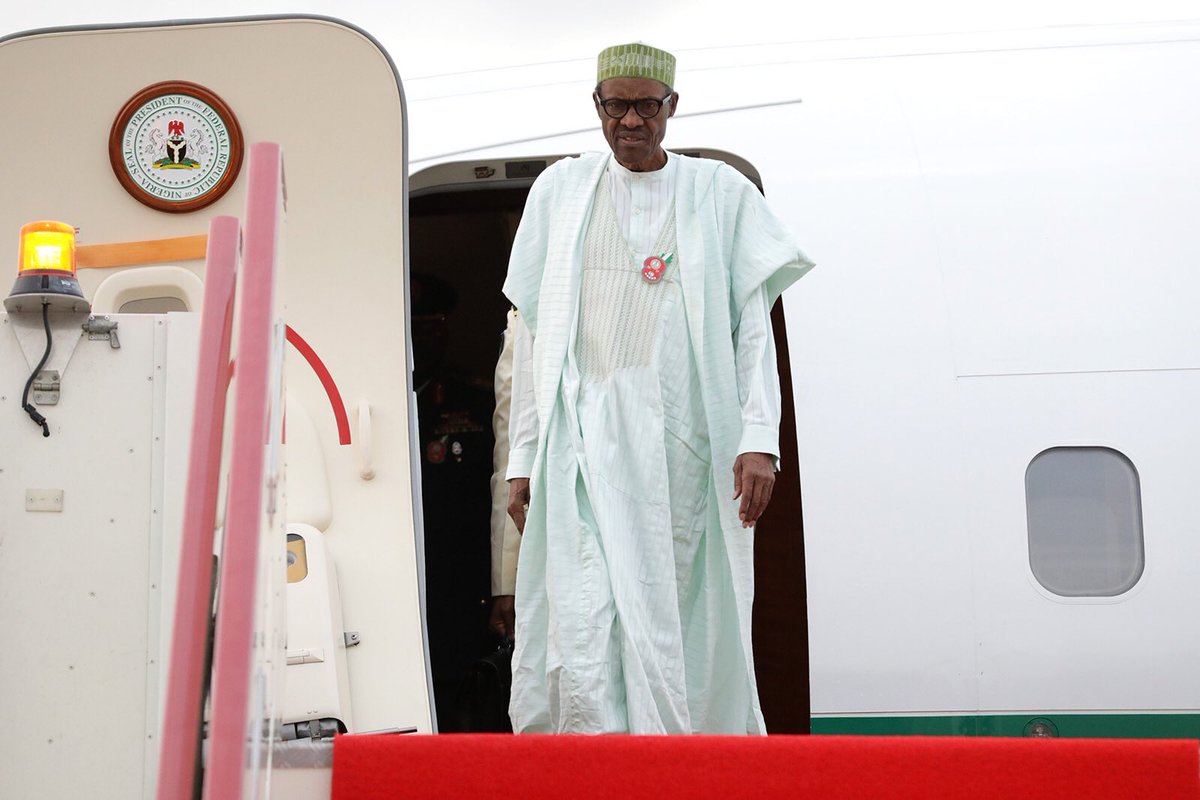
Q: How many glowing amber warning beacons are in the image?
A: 1